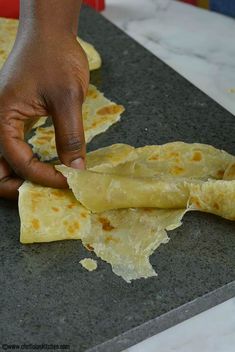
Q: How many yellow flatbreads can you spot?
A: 3